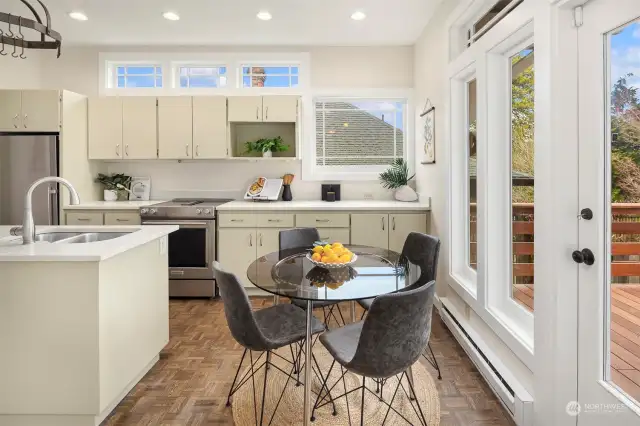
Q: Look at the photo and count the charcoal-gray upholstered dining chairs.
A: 4